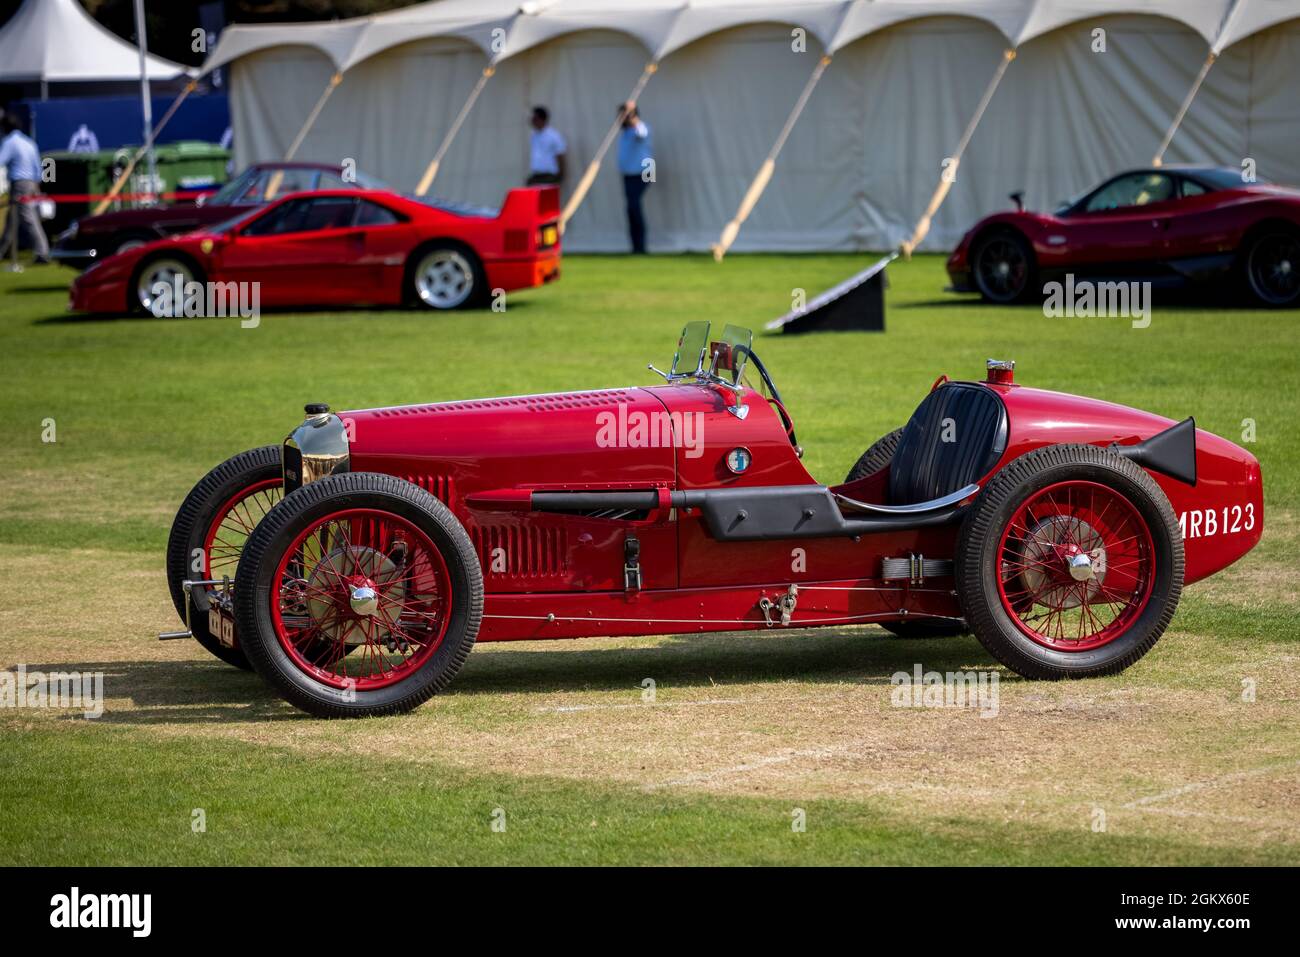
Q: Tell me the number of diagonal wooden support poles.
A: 7